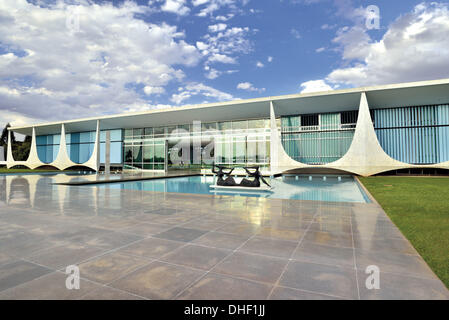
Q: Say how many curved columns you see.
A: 6